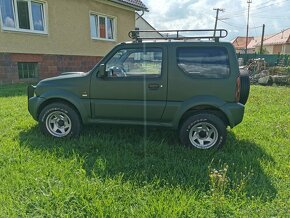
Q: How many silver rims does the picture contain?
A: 2